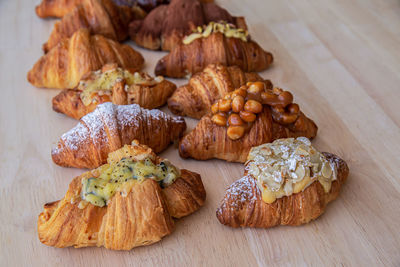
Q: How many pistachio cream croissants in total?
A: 1